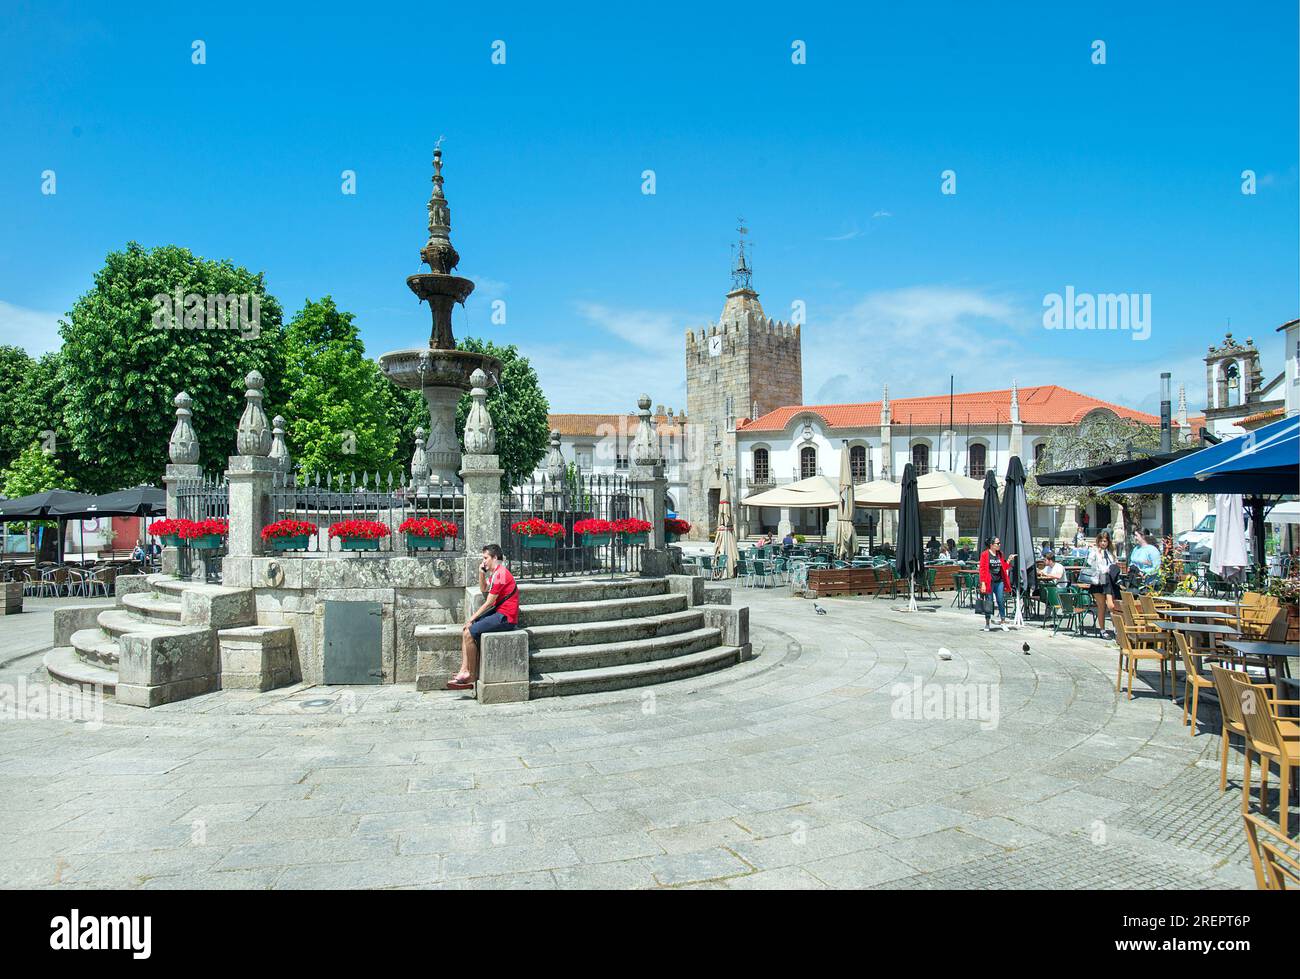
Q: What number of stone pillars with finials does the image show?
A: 7